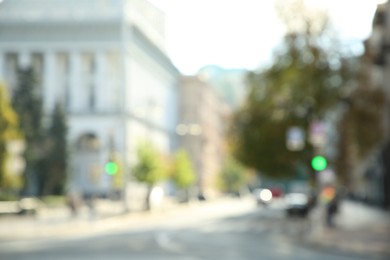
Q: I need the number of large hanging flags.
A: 0